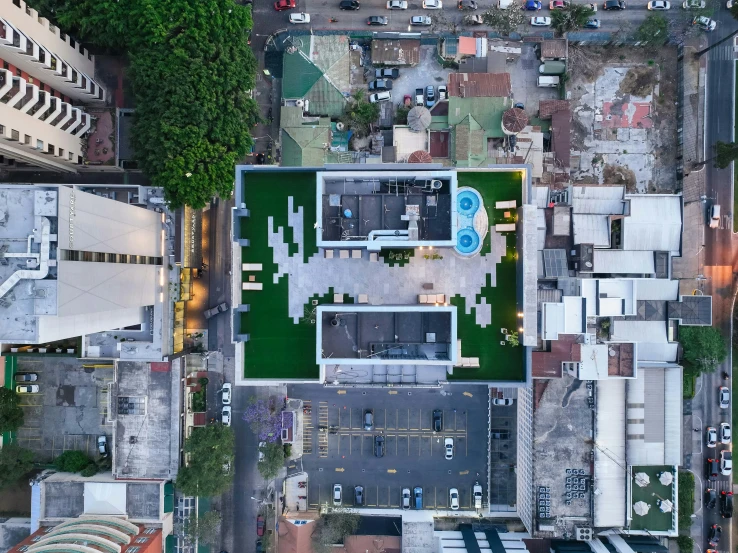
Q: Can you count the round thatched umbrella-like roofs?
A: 3